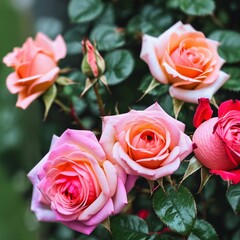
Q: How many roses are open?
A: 5